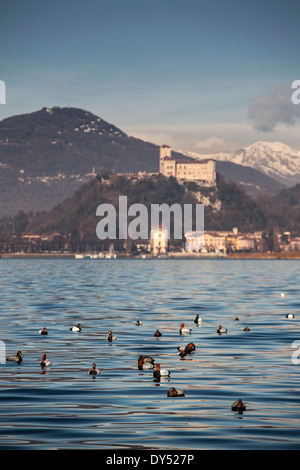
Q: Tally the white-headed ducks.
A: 0